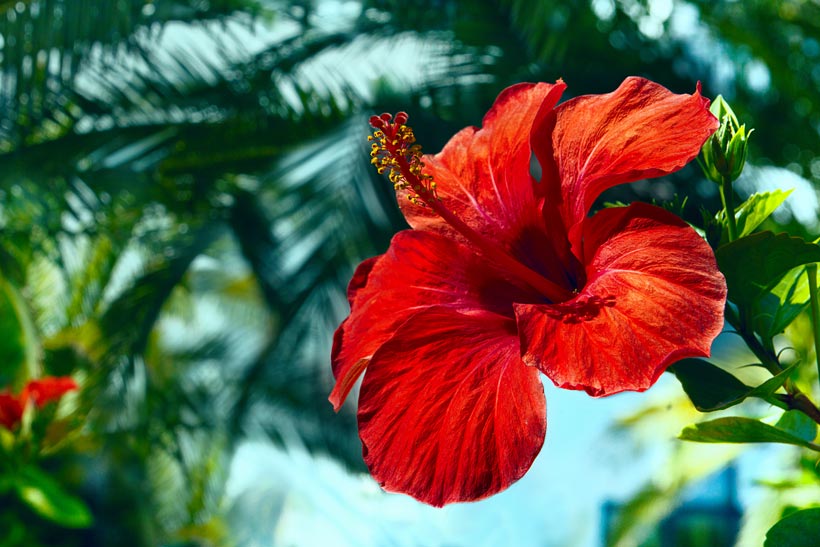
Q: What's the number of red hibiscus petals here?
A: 5